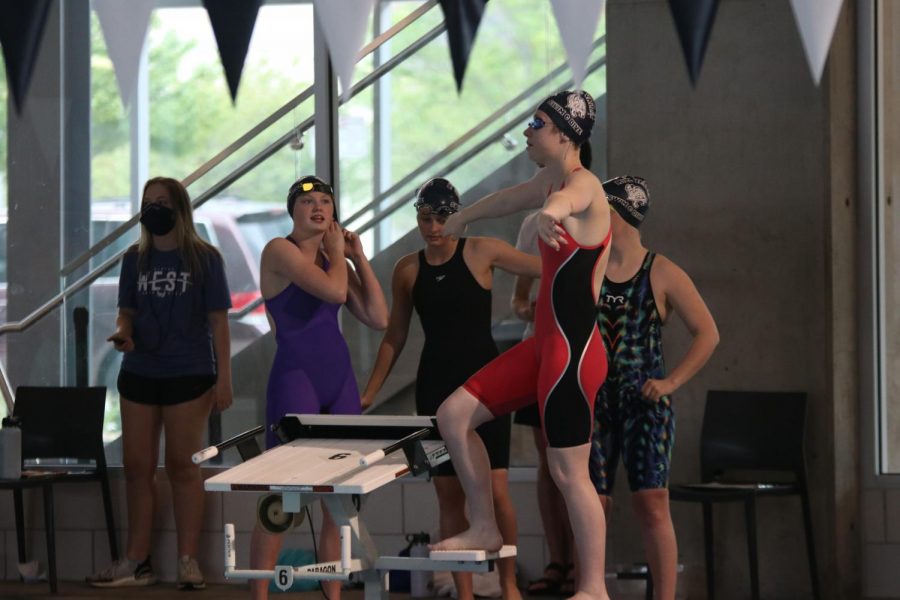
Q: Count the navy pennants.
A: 4